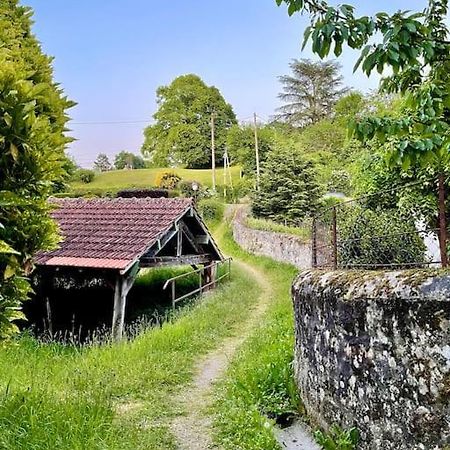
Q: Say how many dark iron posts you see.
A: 3